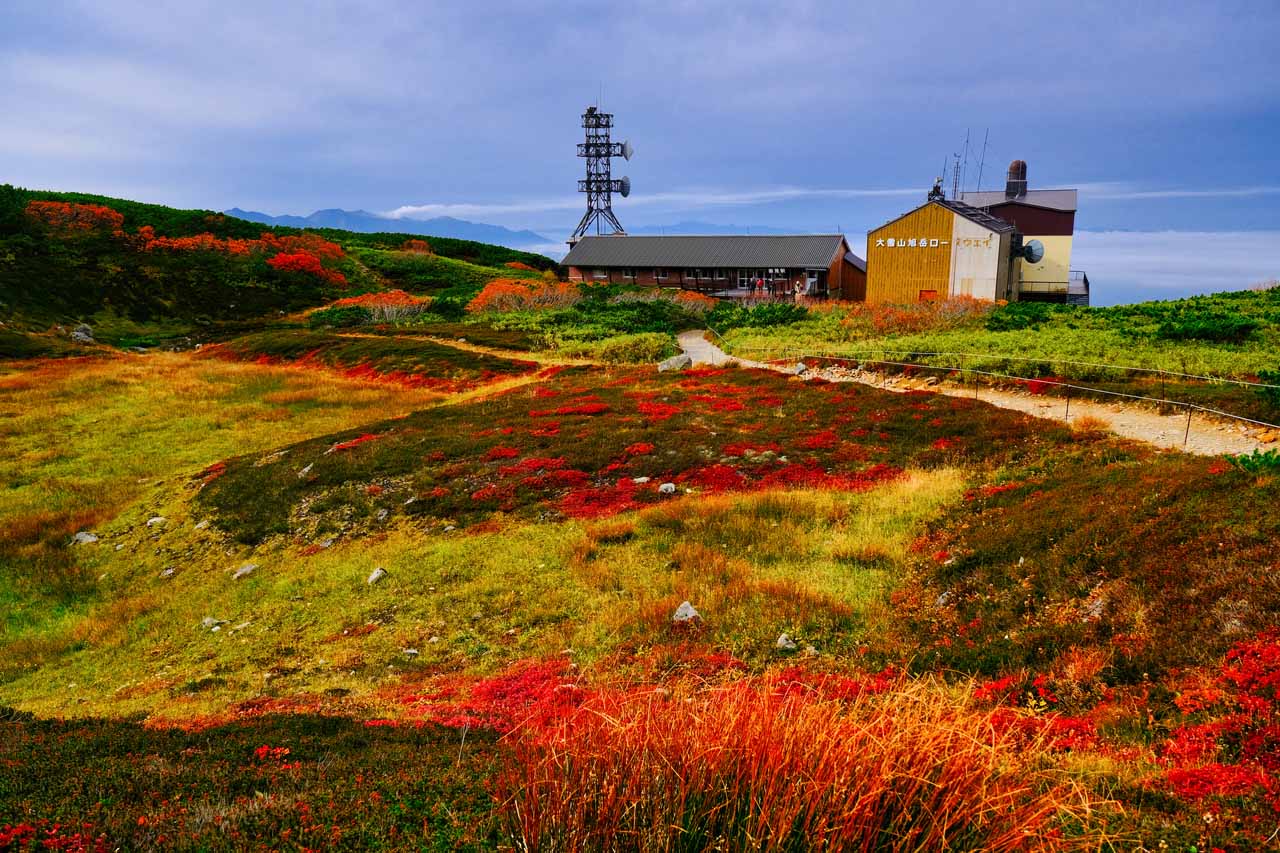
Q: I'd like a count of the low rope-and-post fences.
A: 2